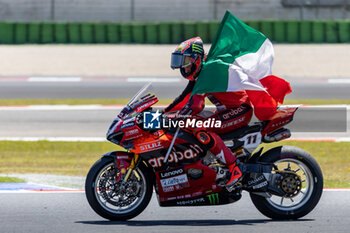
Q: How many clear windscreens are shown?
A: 1